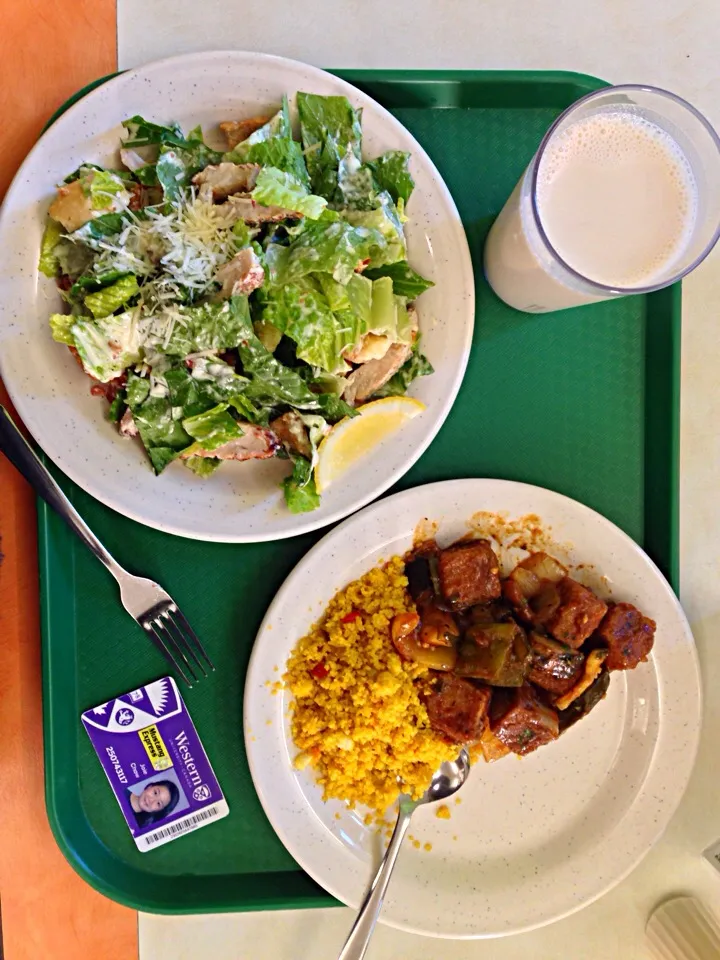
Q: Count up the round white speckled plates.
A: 2